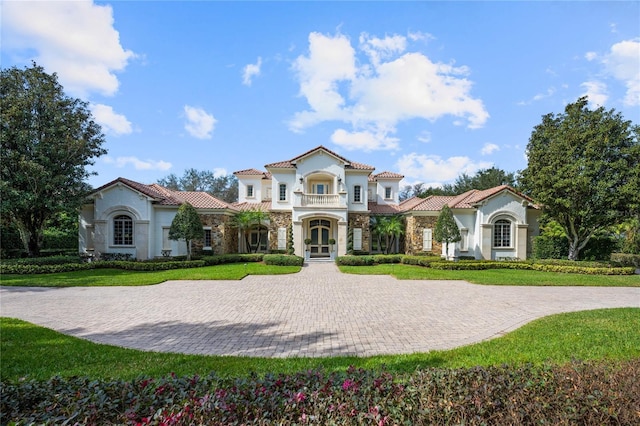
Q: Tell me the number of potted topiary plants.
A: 2